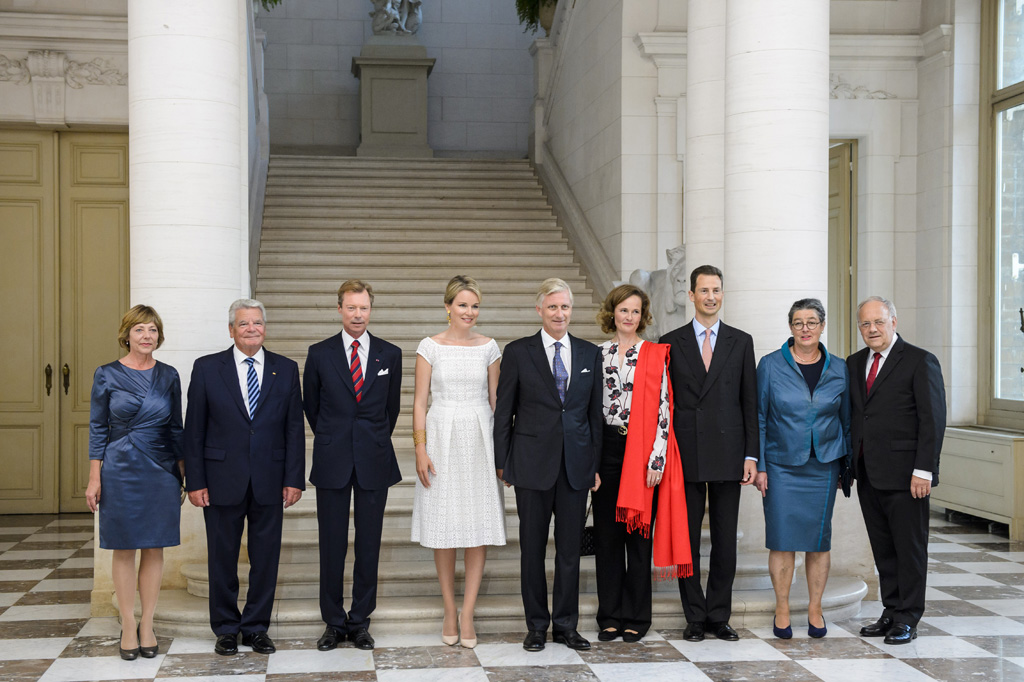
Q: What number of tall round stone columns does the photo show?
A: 3